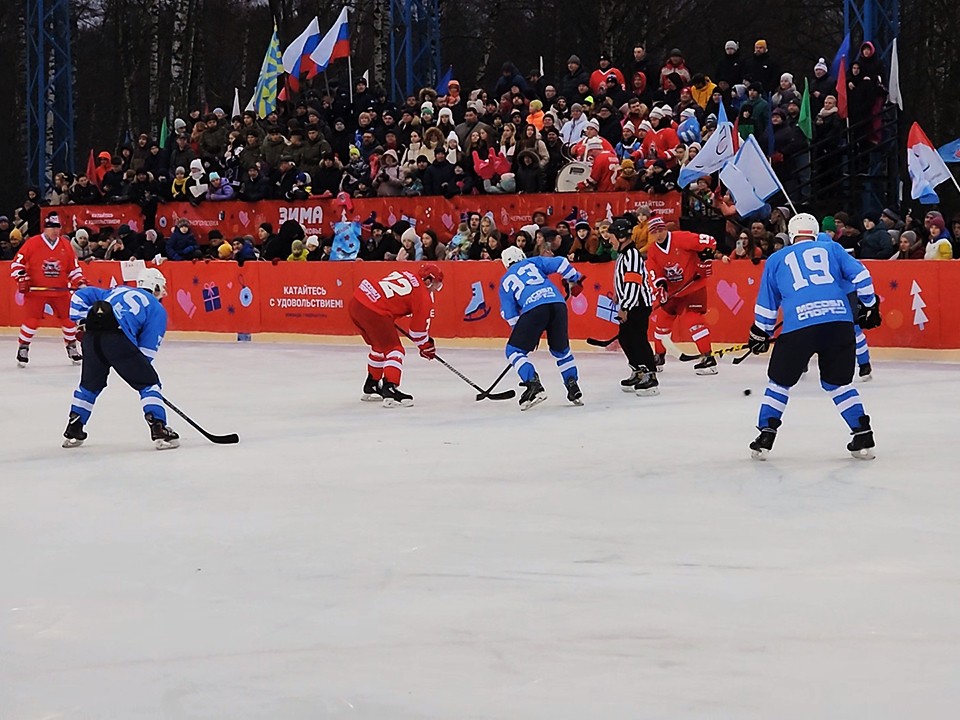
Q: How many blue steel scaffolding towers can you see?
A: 3